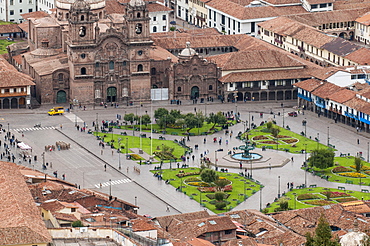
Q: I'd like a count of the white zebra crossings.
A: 2